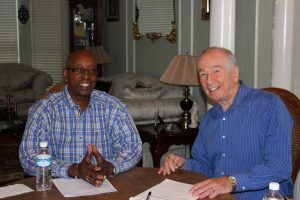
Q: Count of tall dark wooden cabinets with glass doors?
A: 1